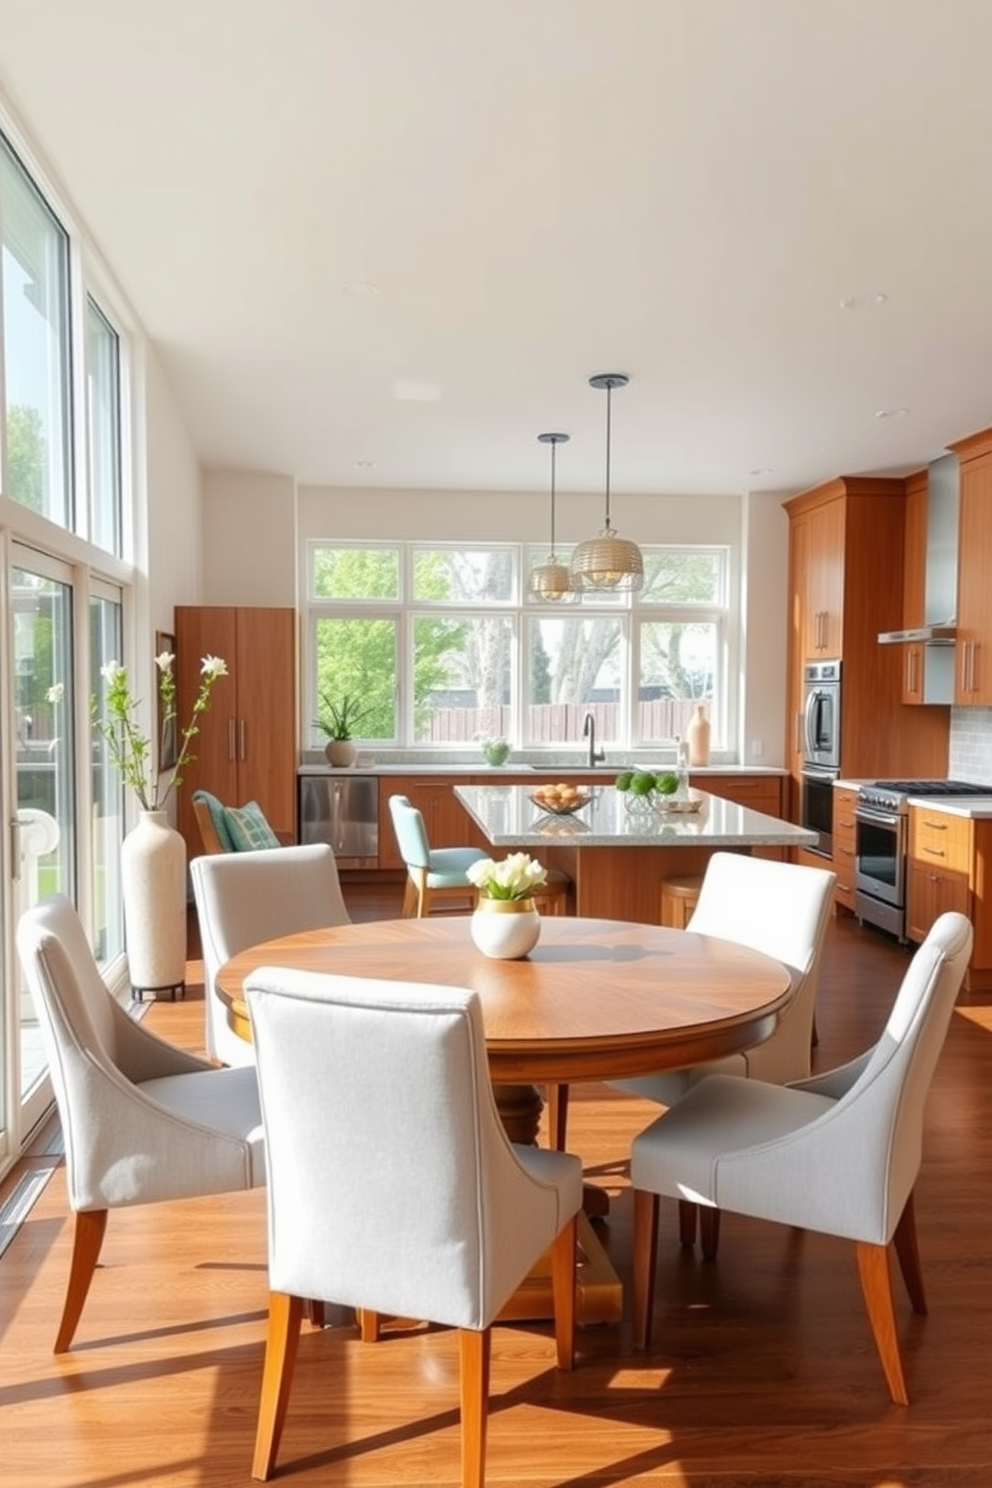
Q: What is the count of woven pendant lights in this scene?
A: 2